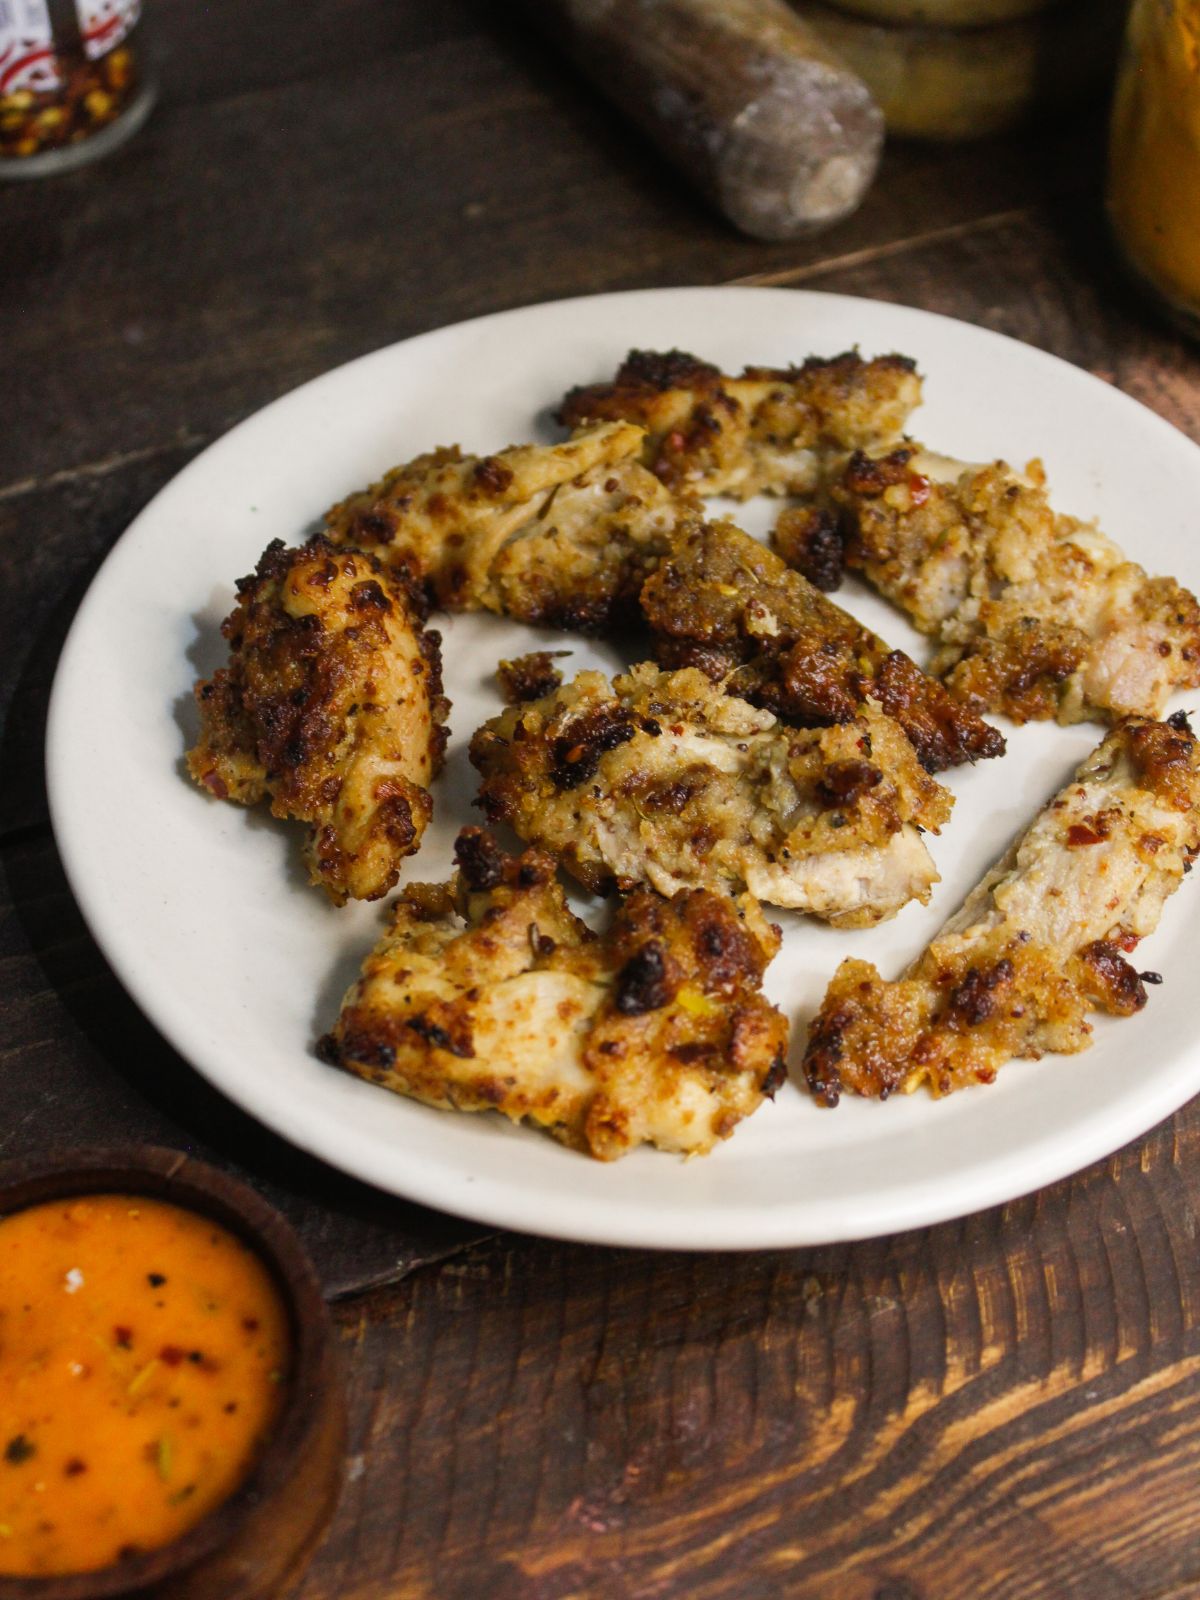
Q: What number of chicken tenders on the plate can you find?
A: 8